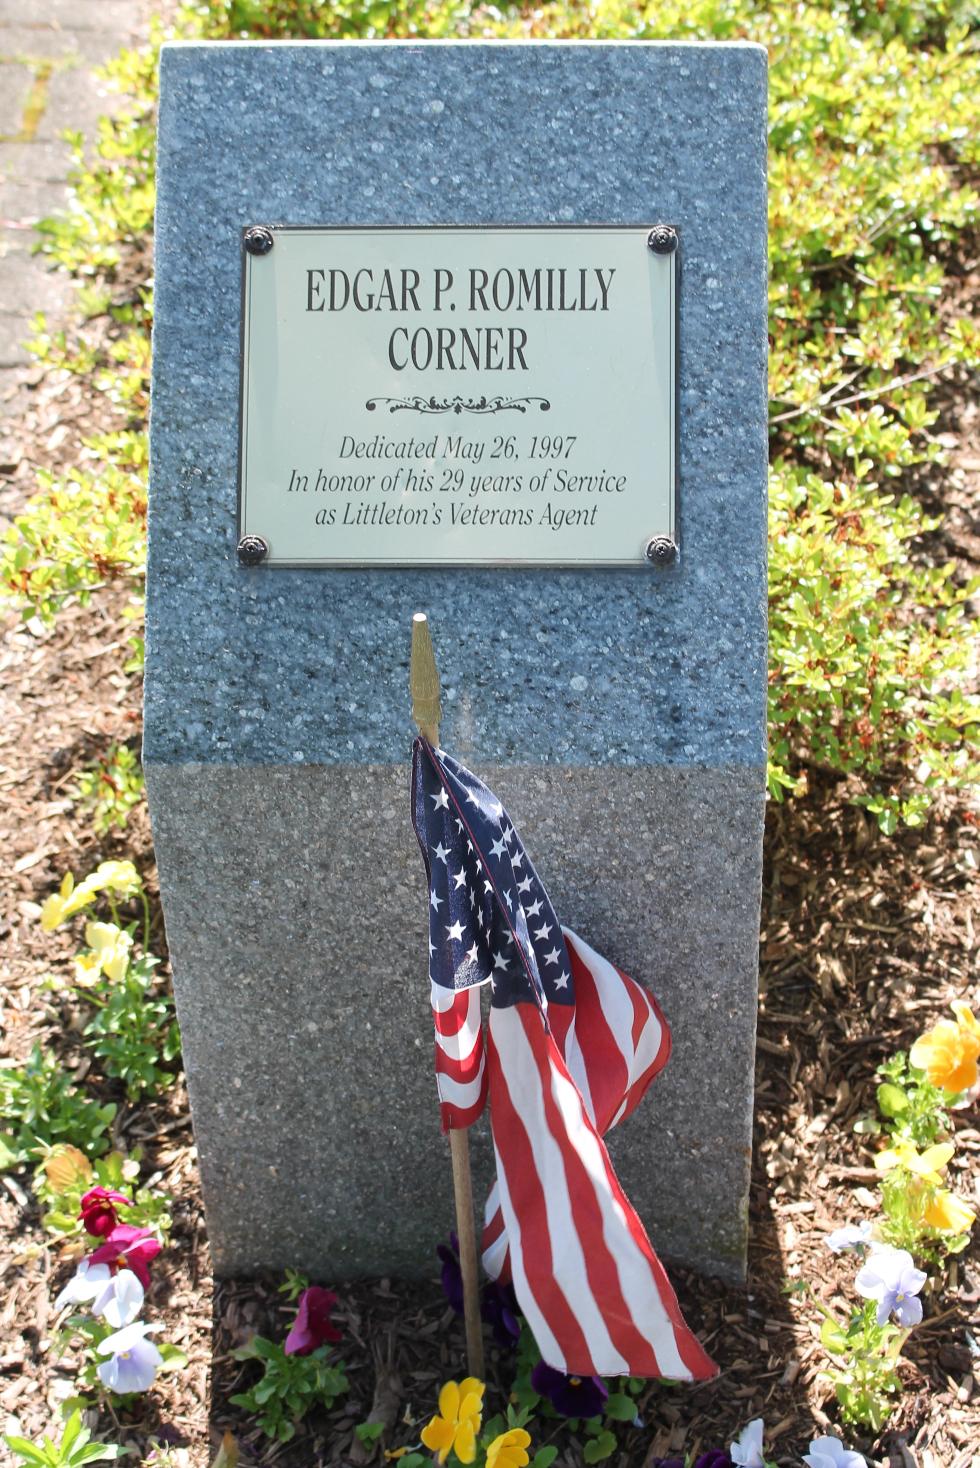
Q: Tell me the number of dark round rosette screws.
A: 4